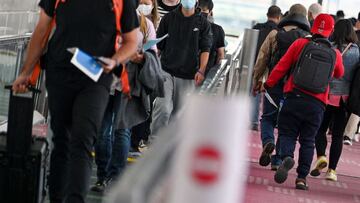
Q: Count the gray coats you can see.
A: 1